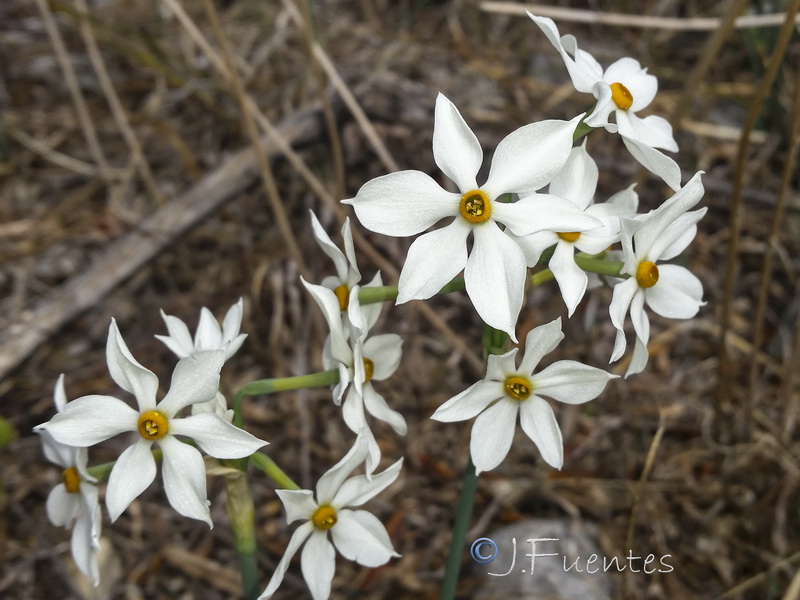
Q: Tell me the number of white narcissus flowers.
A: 11